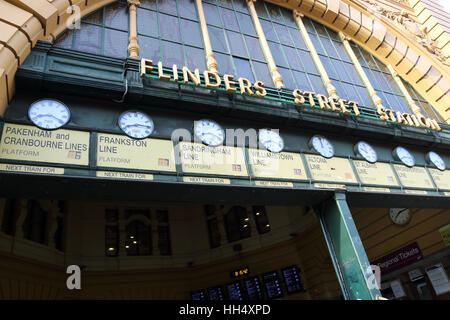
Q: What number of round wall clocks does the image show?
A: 9